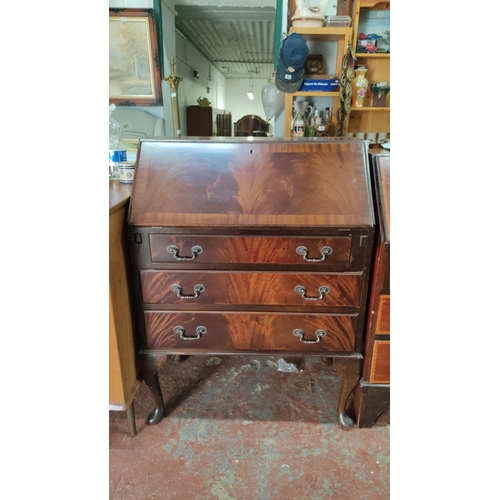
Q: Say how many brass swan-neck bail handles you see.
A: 6